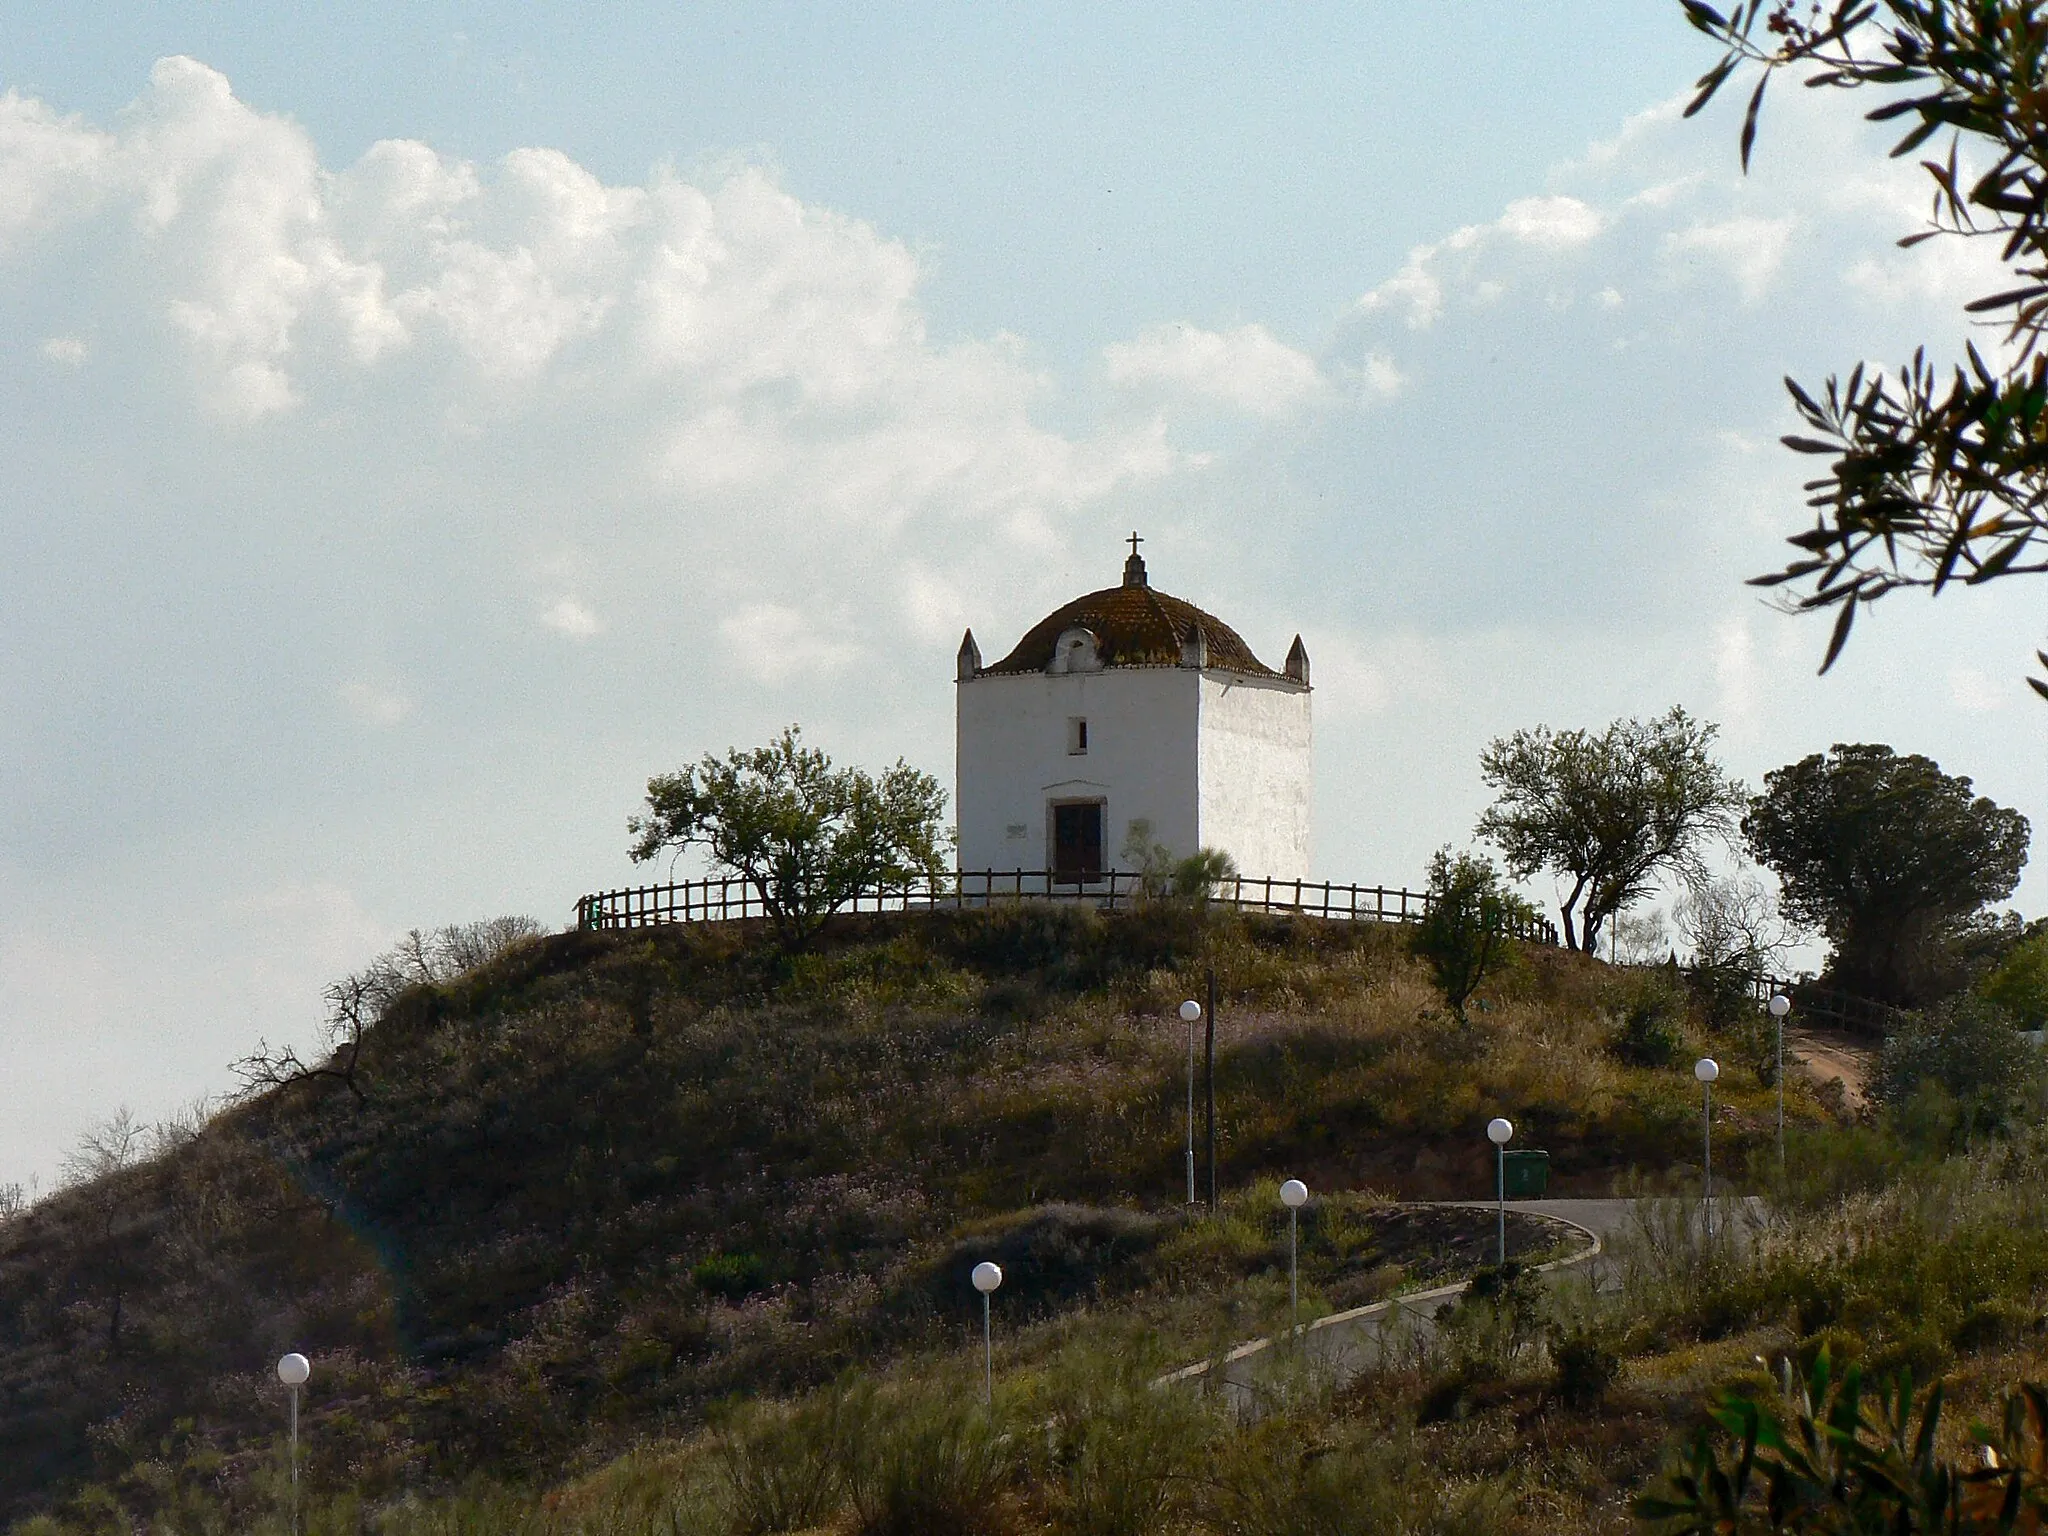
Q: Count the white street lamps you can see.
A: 7